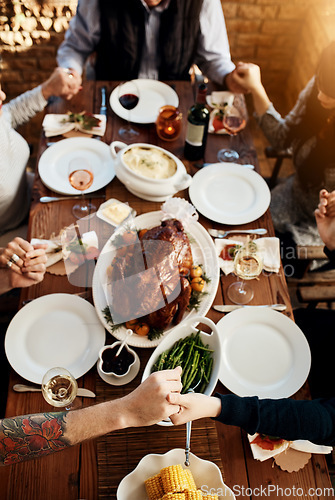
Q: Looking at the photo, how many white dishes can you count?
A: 11